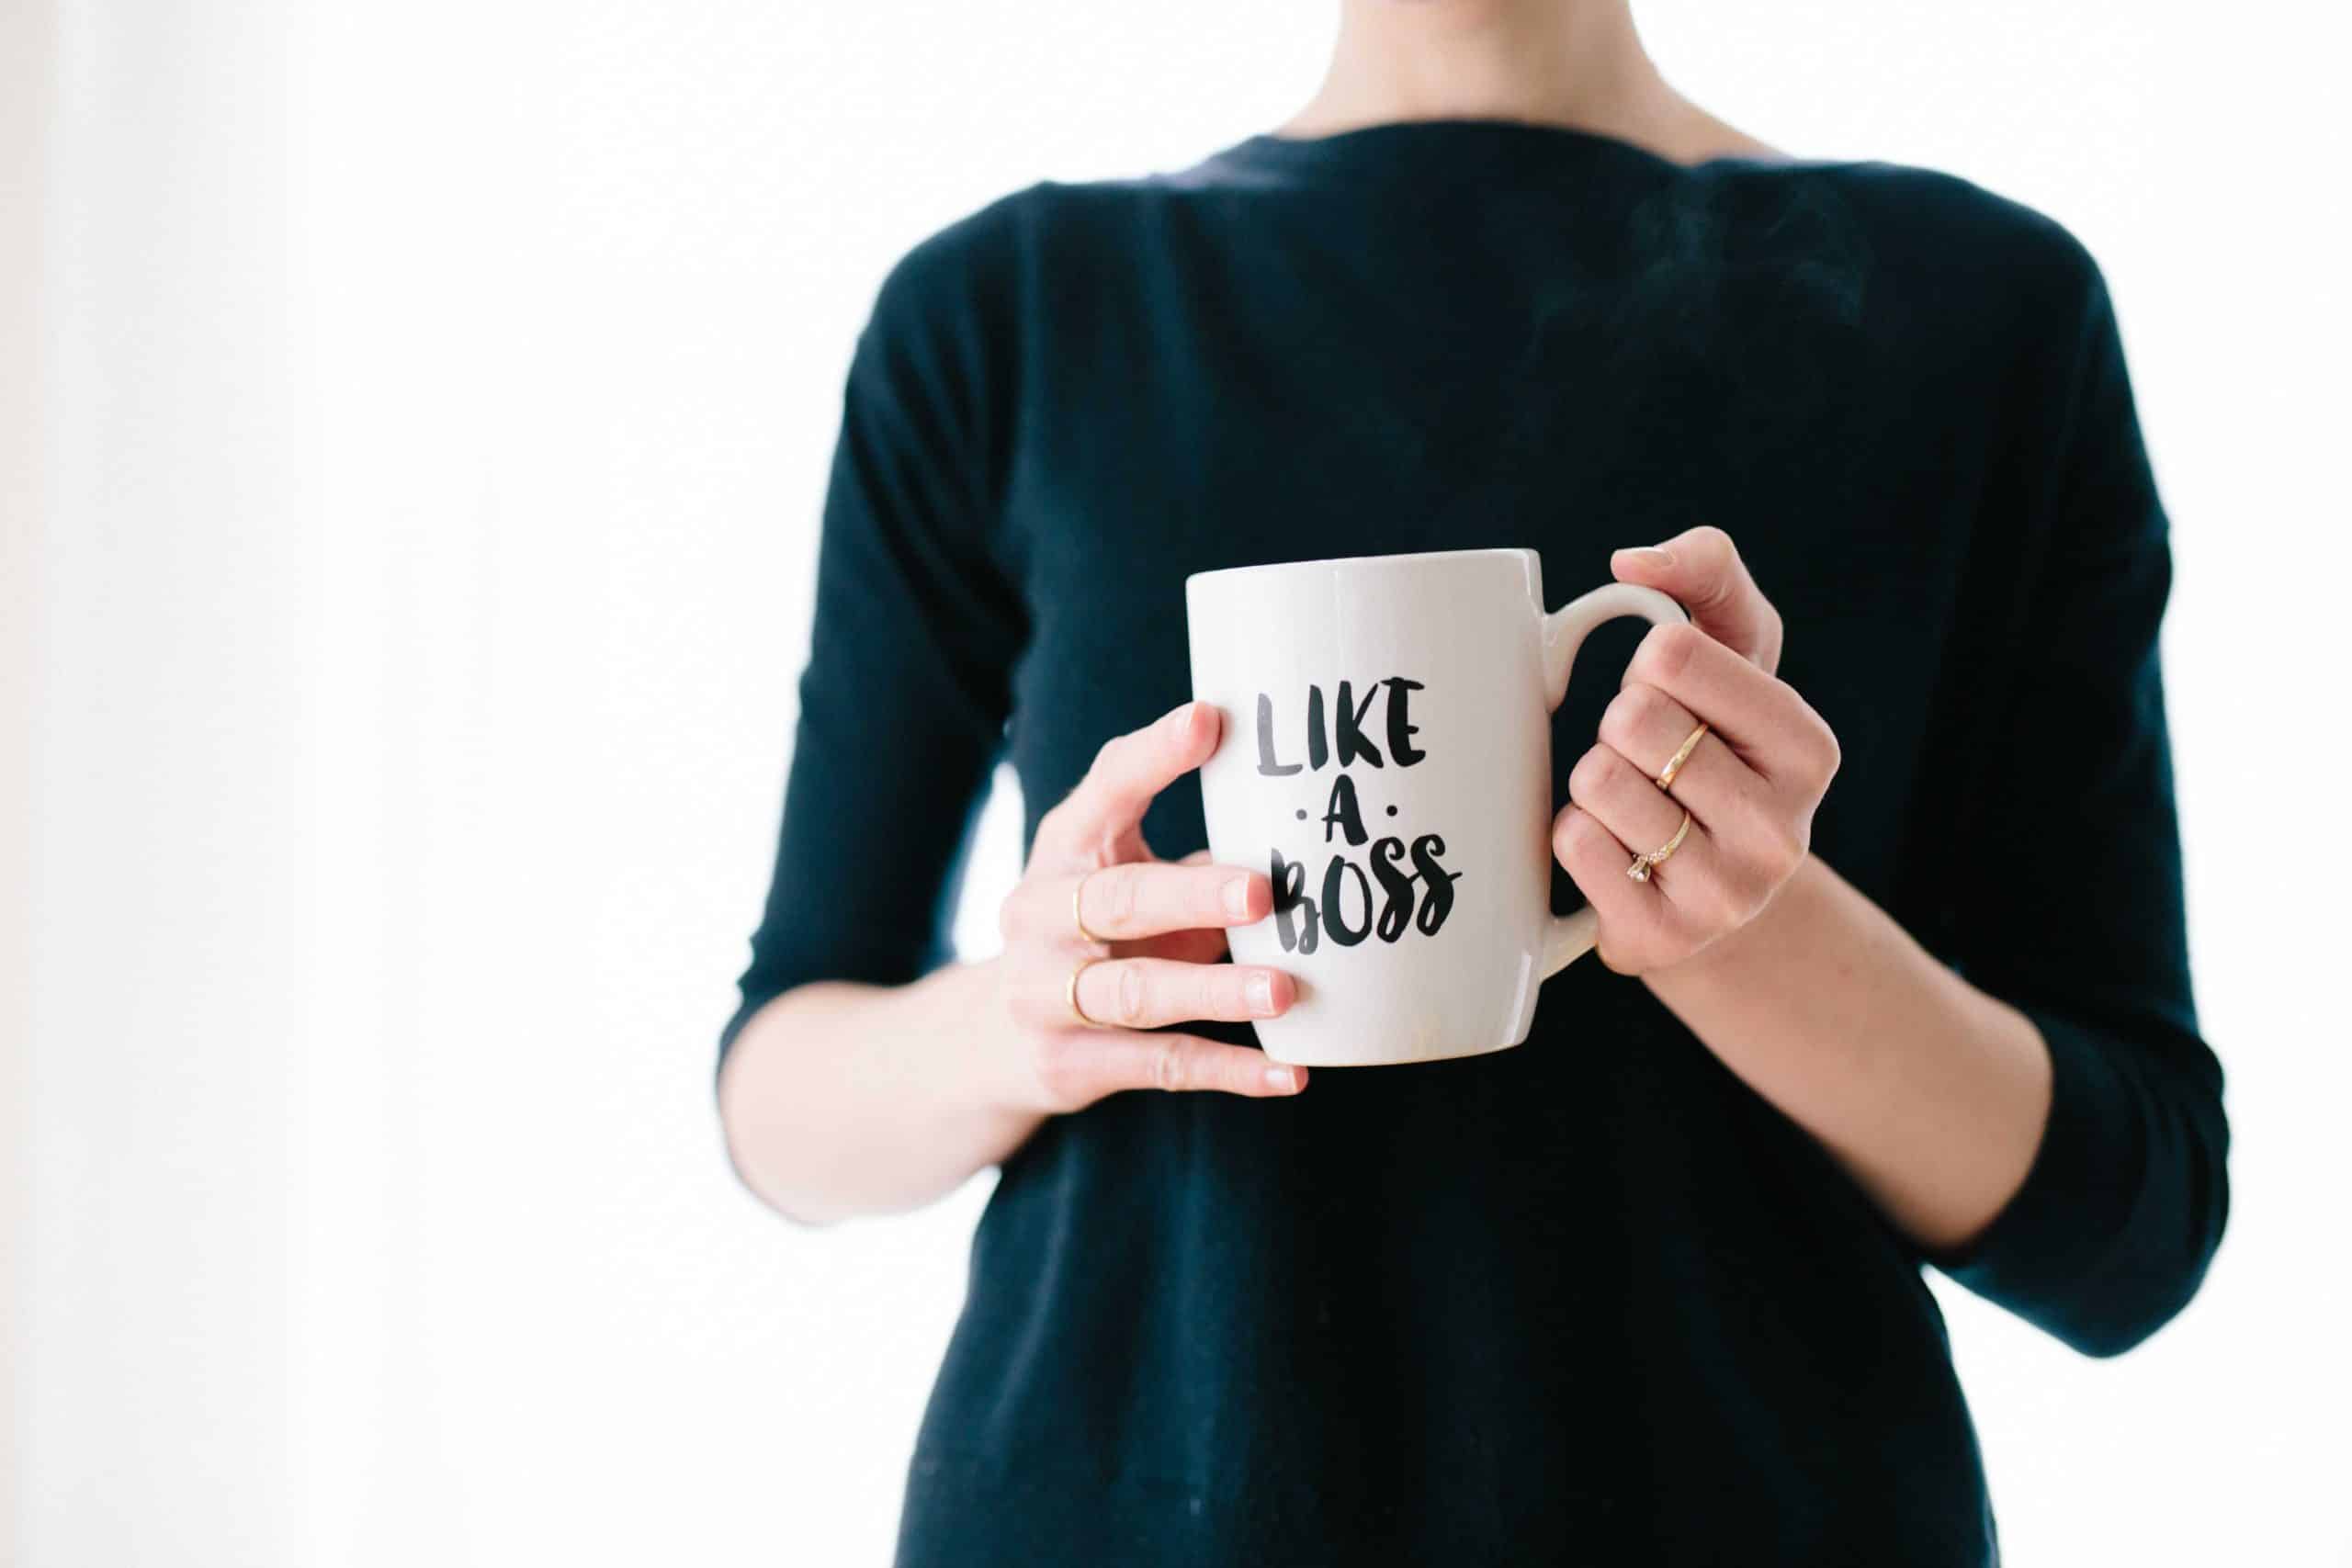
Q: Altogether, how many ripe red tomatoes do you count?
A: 0